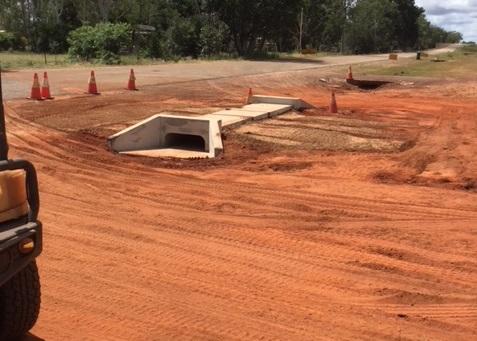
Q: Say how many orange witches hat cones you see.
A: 7